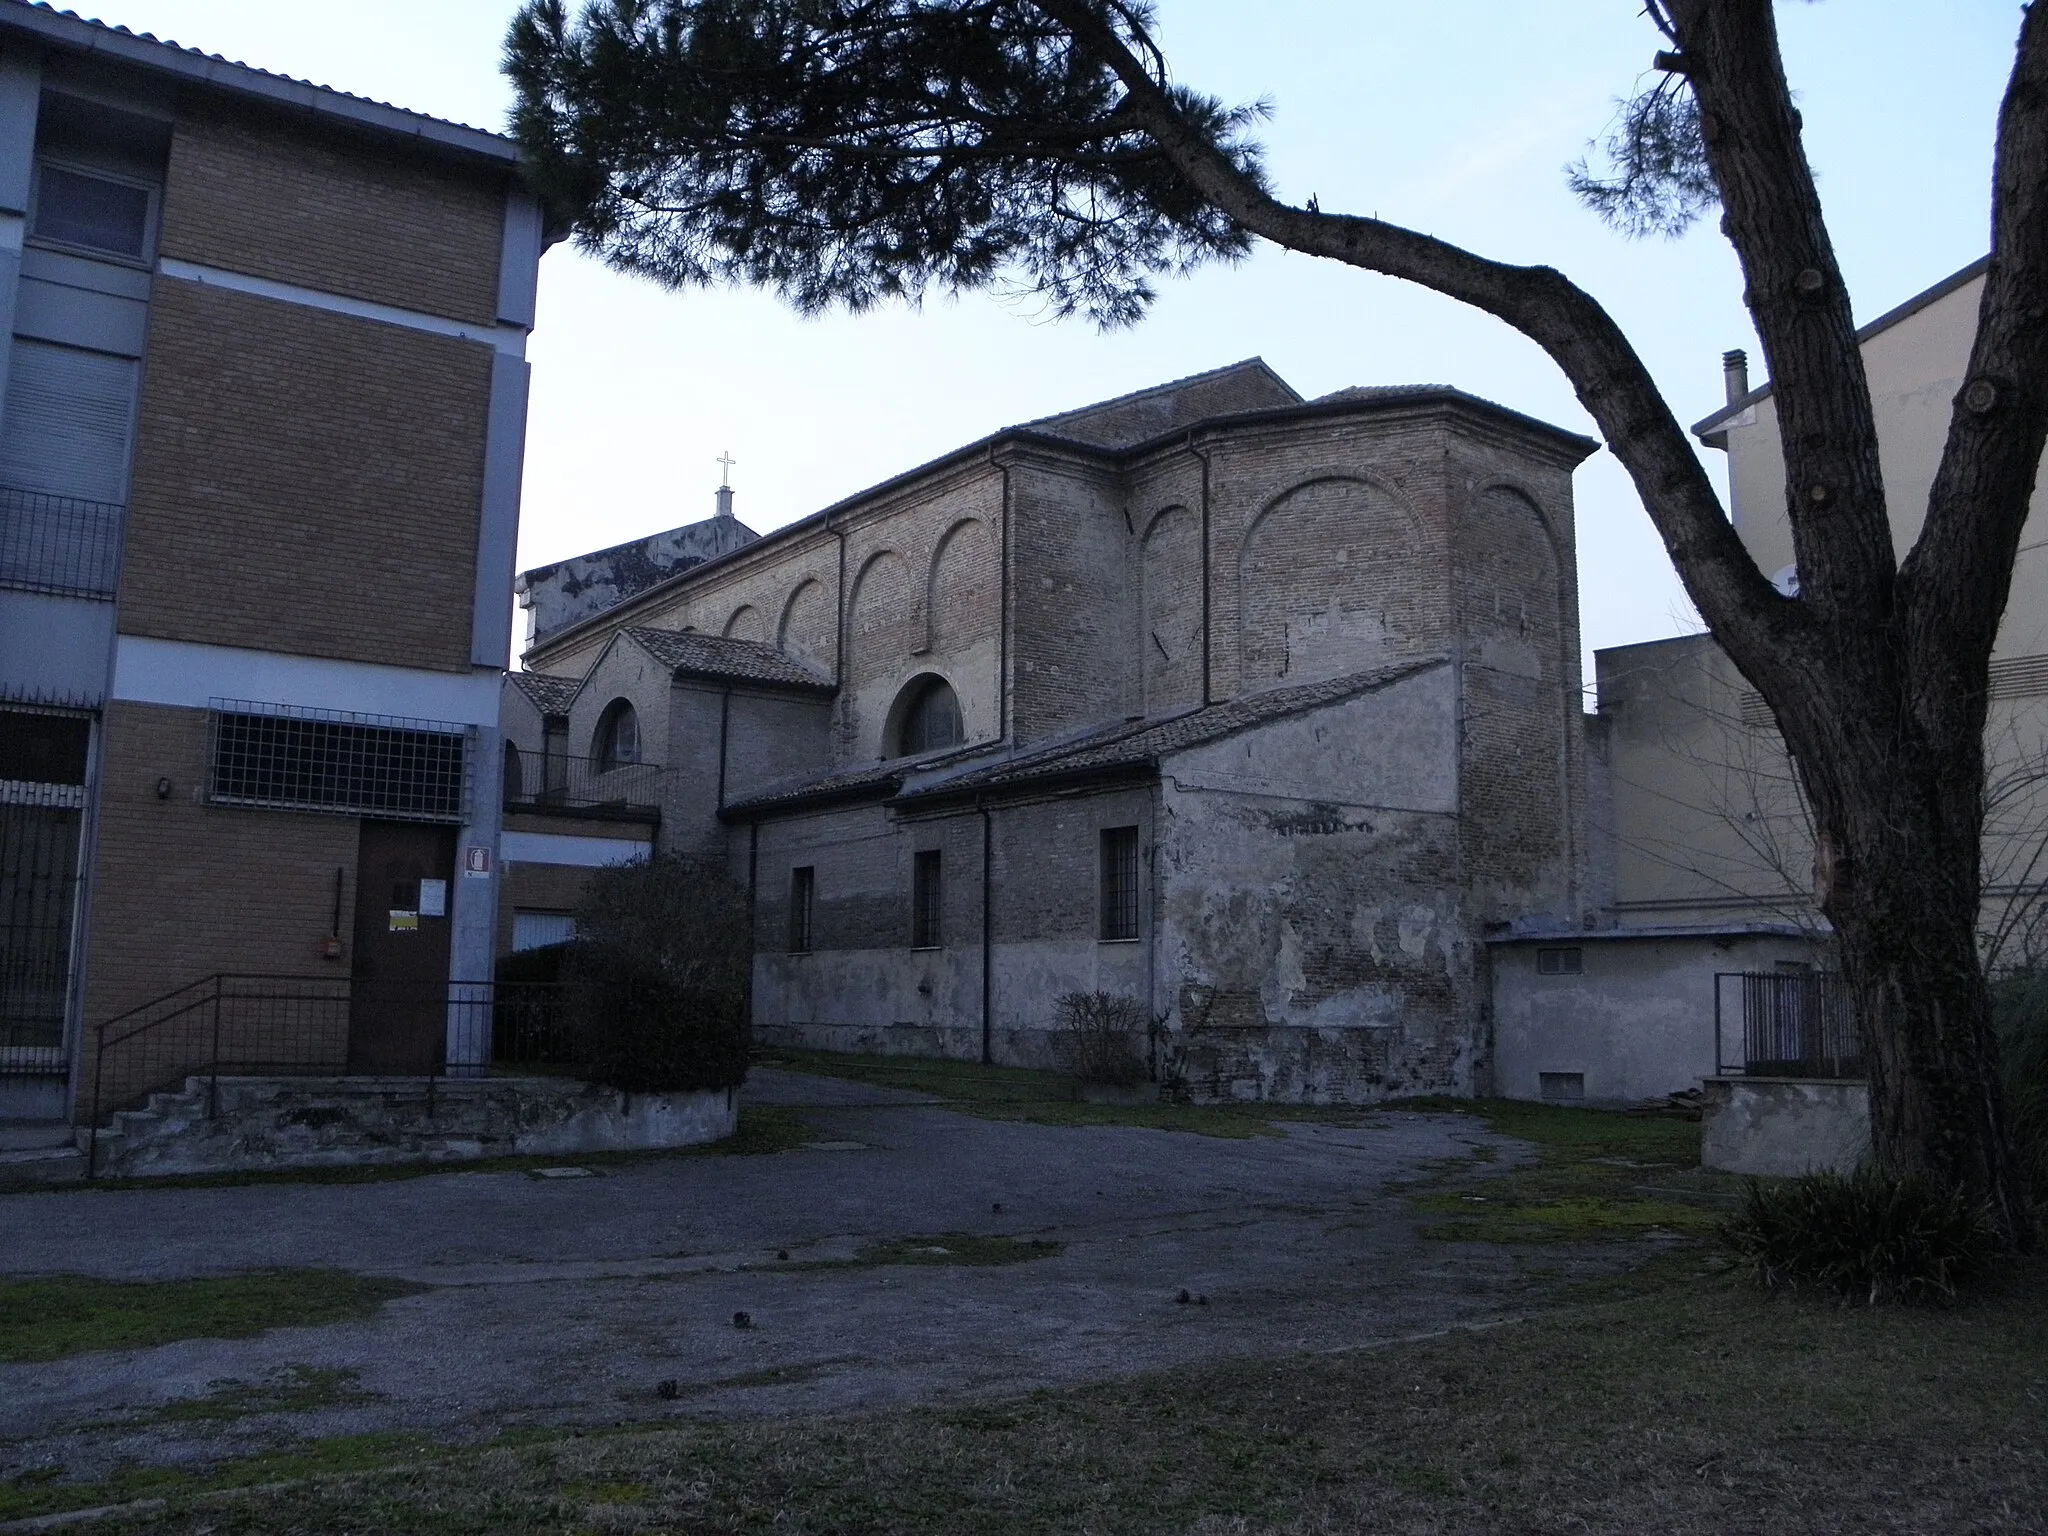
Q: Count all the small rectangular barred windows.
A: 3